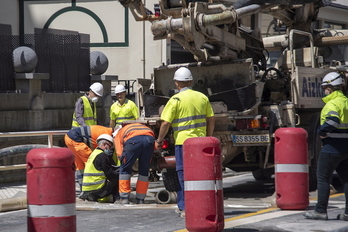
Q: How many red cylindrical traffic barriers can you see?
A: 3